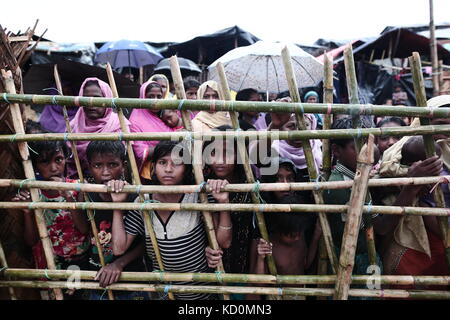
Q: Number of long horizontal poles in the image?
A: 6